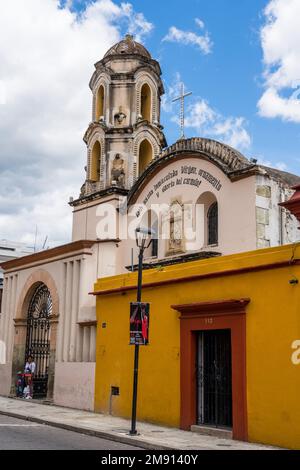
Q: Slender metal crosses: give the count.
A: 1